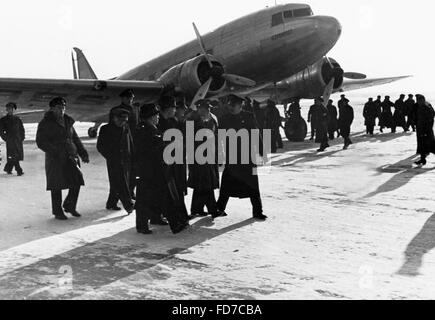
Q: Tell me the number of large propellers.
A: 2